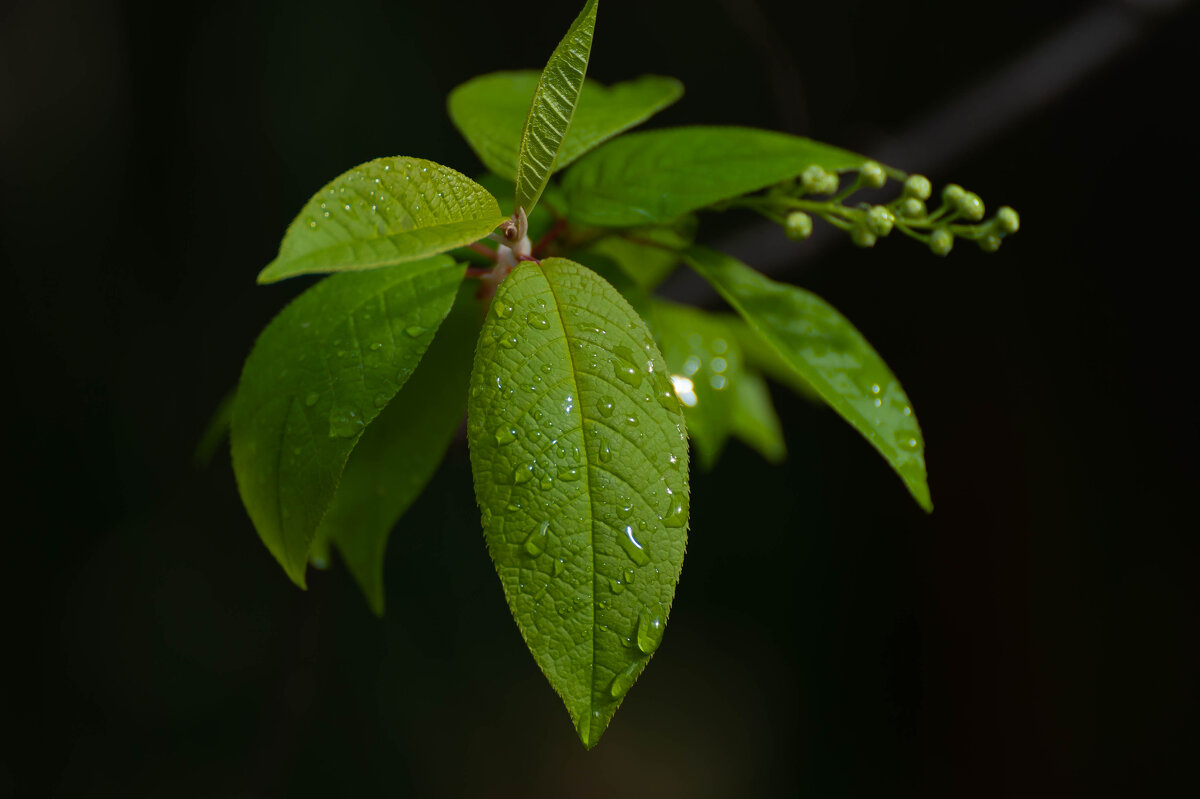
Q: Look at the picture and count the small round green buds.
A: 13